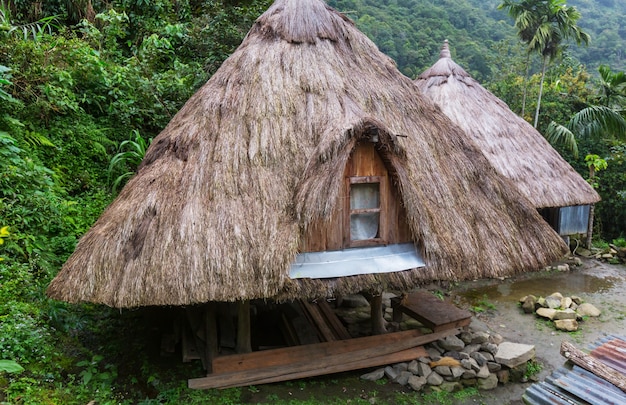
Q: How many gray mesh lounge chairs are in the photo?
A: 0